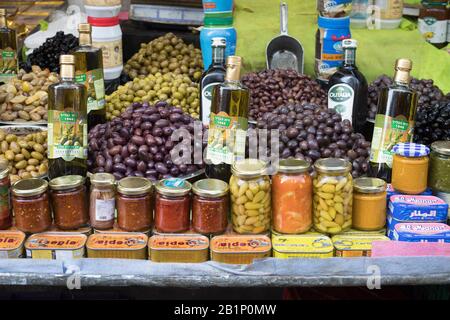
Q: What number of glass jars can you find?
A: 13